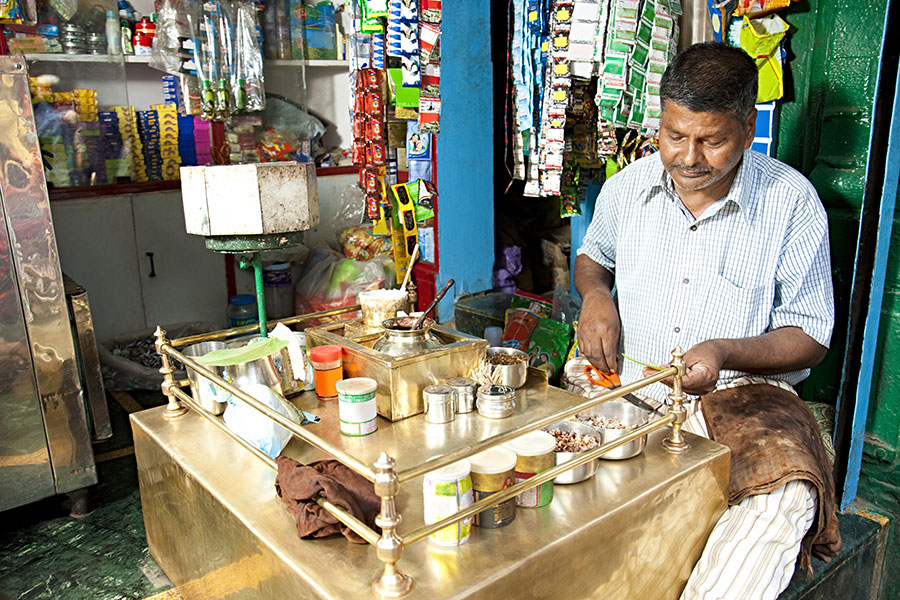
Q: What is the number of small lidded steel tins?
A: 3